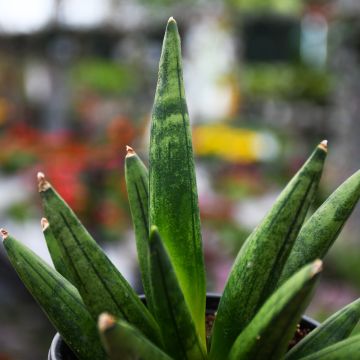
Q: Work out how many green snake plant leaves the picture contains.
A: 12